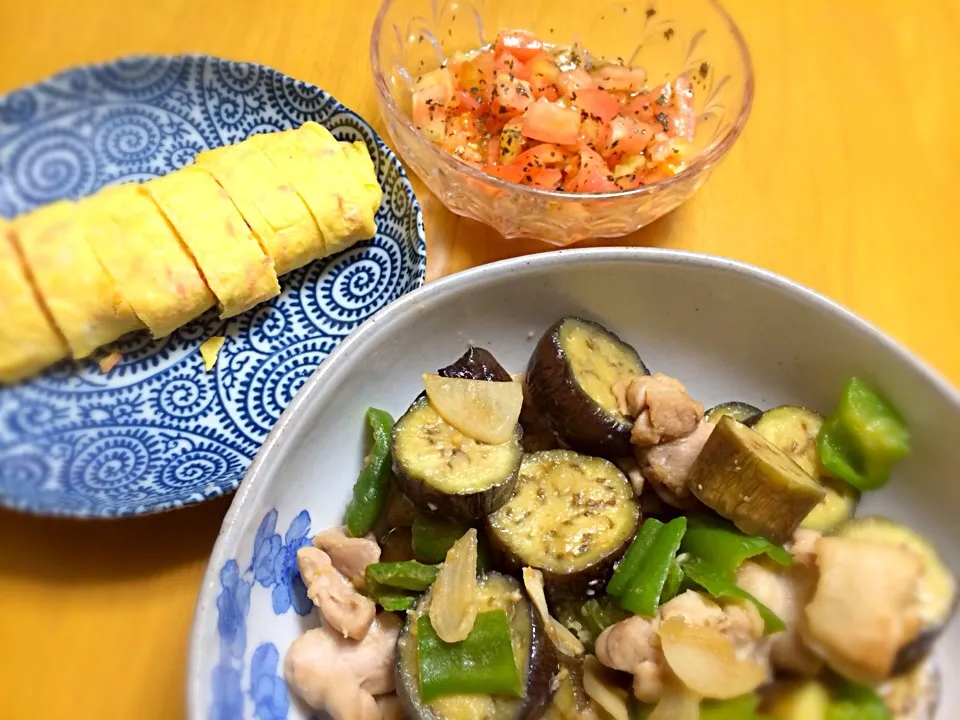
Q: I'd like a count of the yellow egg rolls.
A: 6